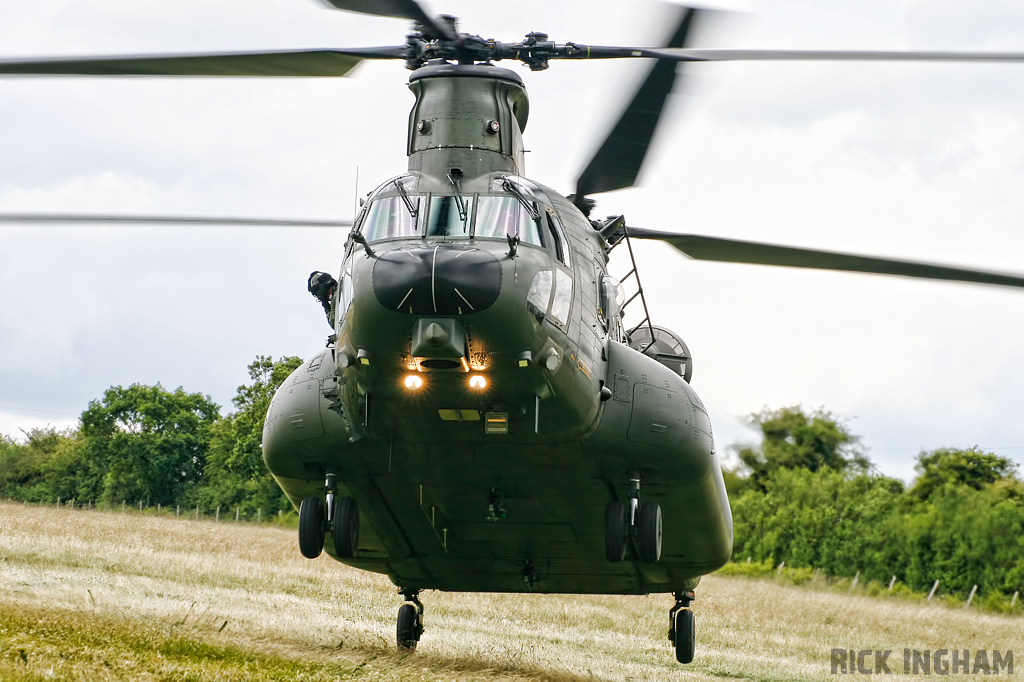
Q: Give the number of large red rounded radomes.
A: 0